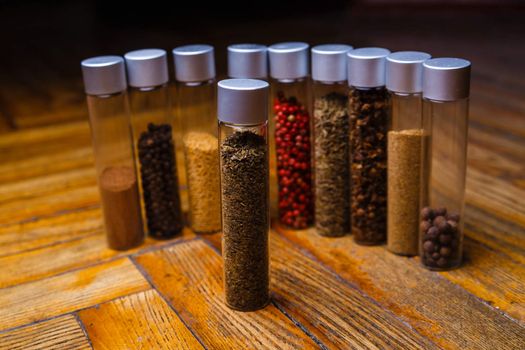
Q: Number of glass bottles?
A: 10